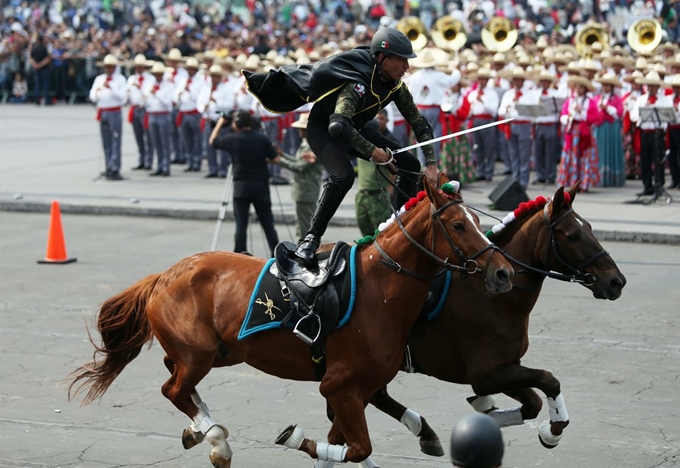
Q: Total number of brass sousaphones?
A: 5